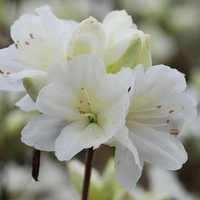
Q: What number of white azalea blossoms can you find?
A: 3